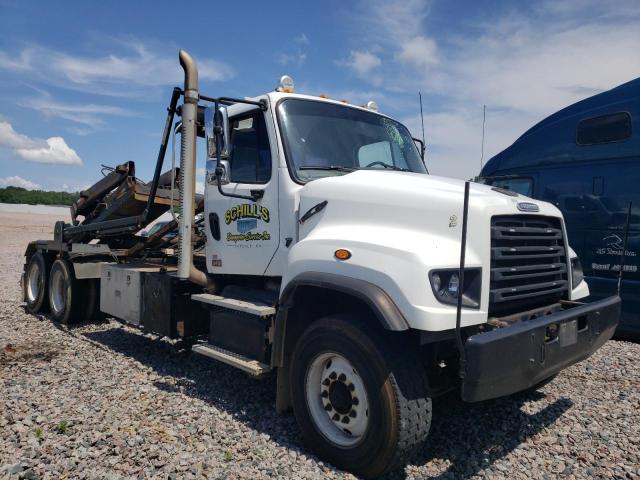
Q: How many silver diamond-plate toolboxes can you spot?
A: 1